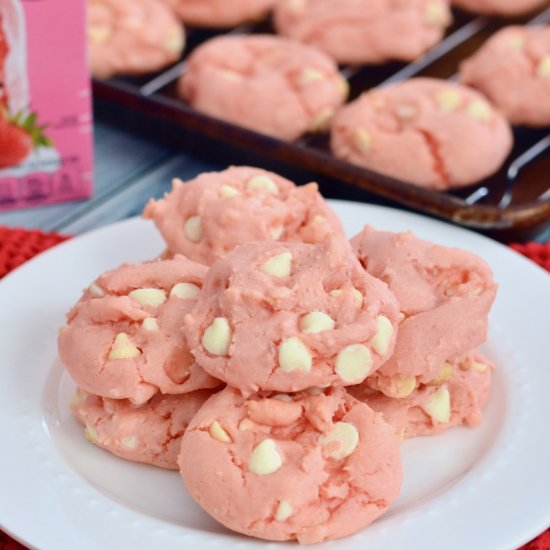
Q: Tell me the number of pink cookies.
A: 14